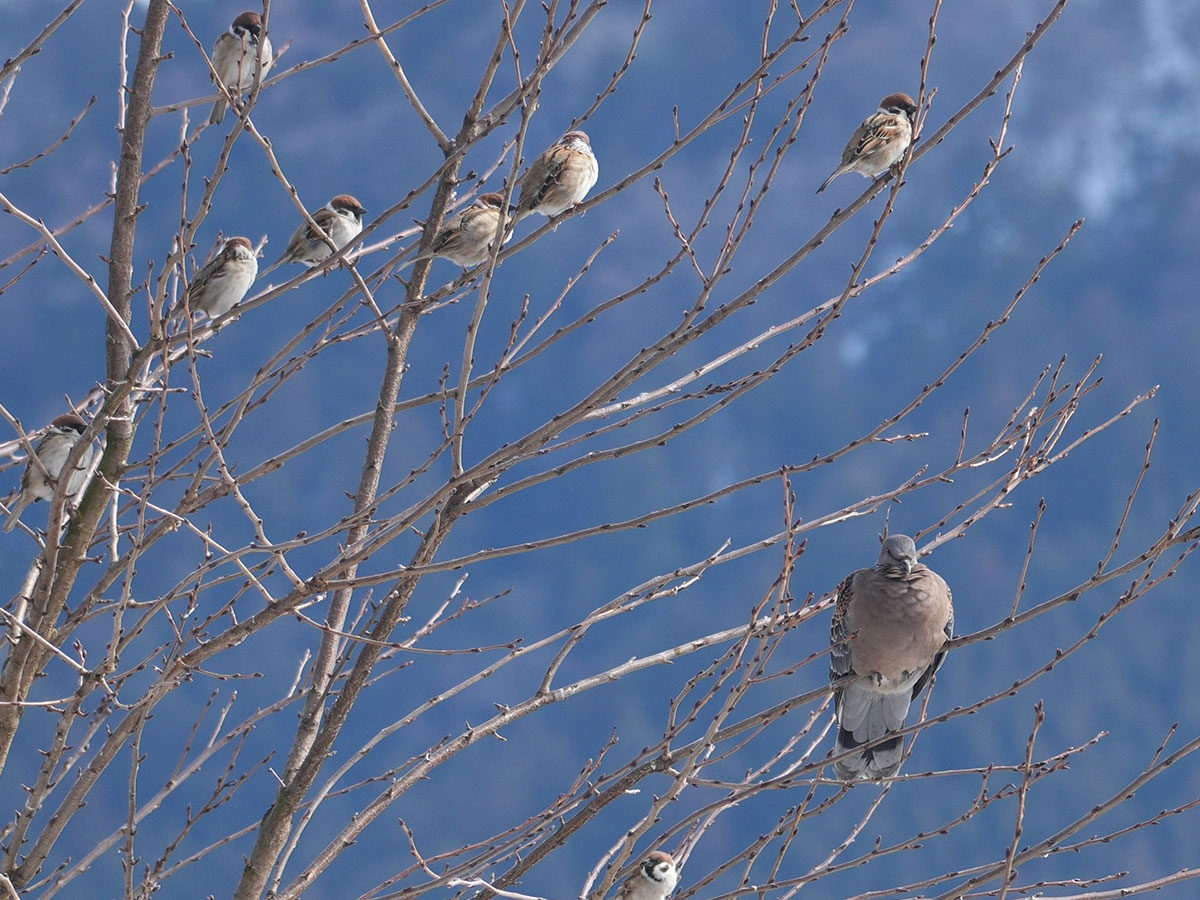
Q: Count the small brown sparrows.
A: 8